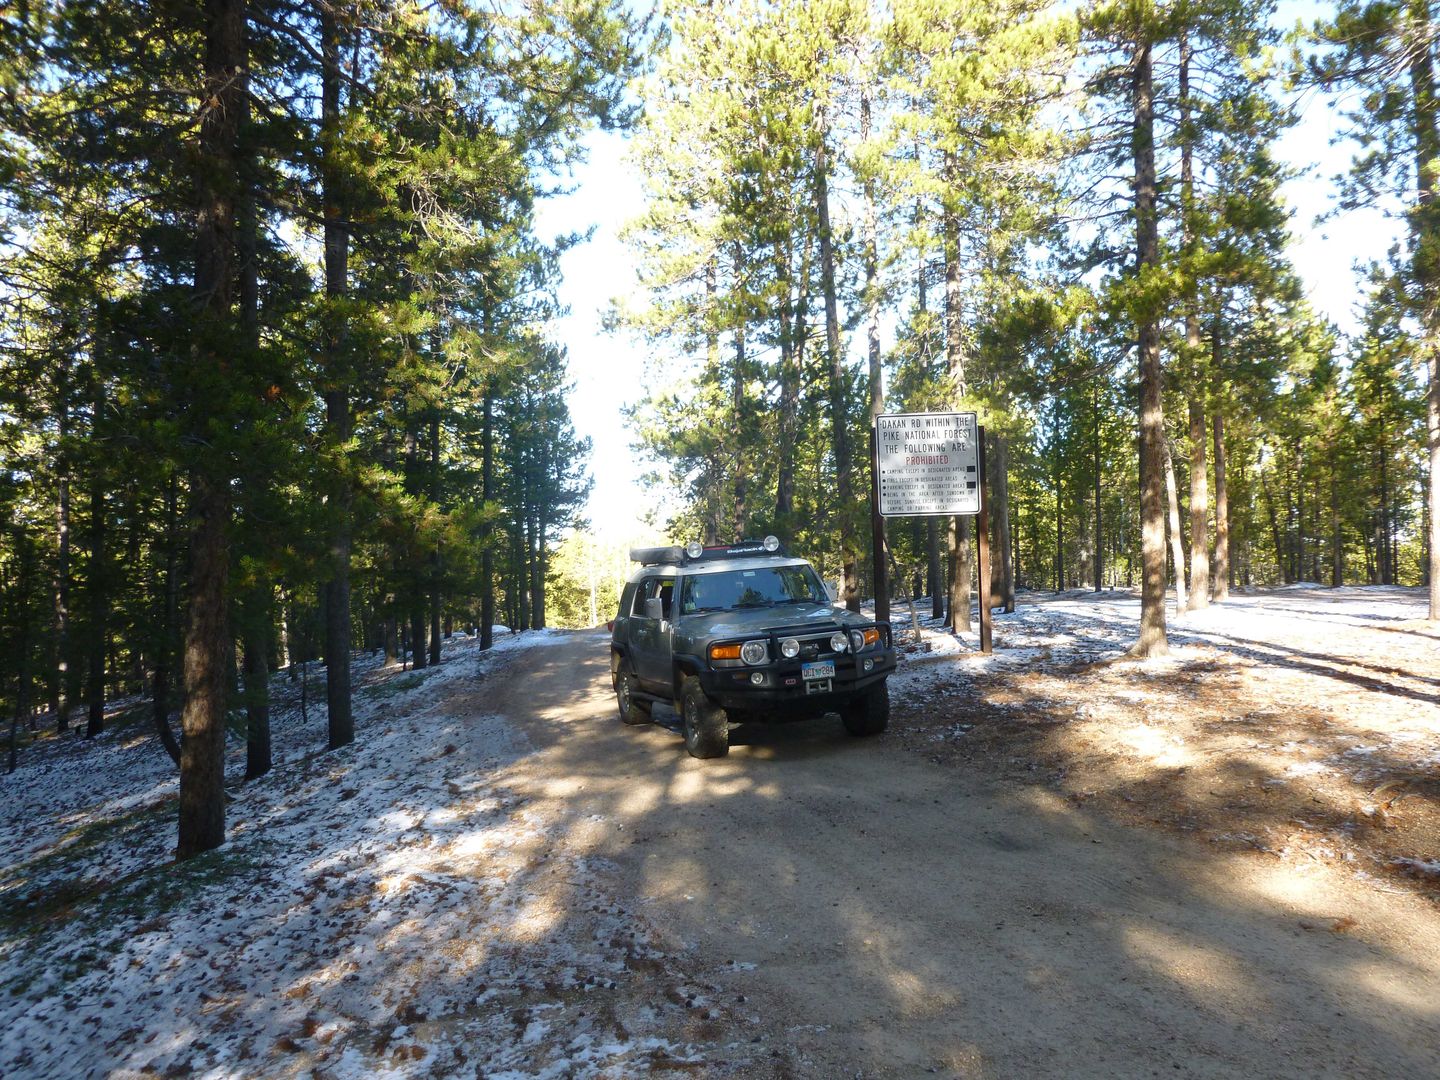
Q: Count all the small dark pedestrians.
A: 0